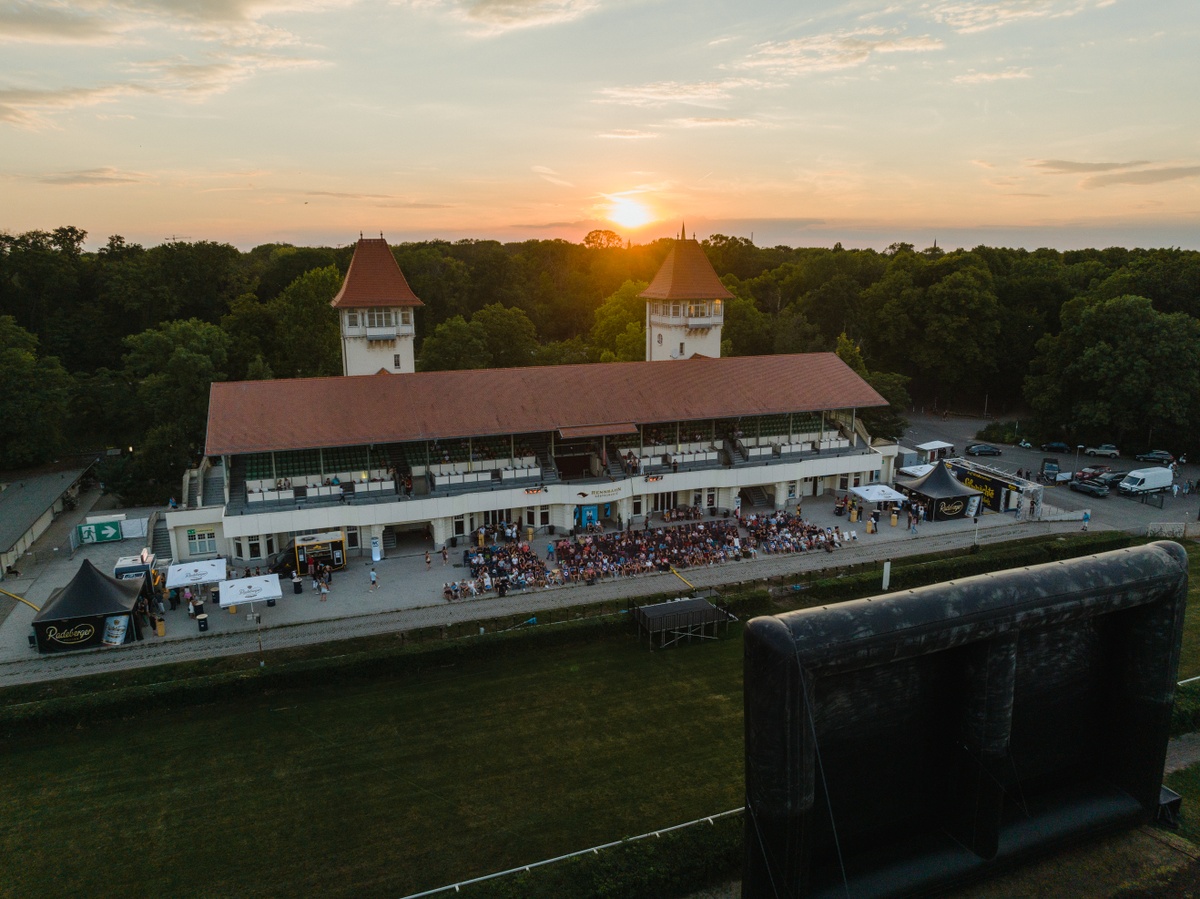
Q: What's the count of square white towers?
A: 2